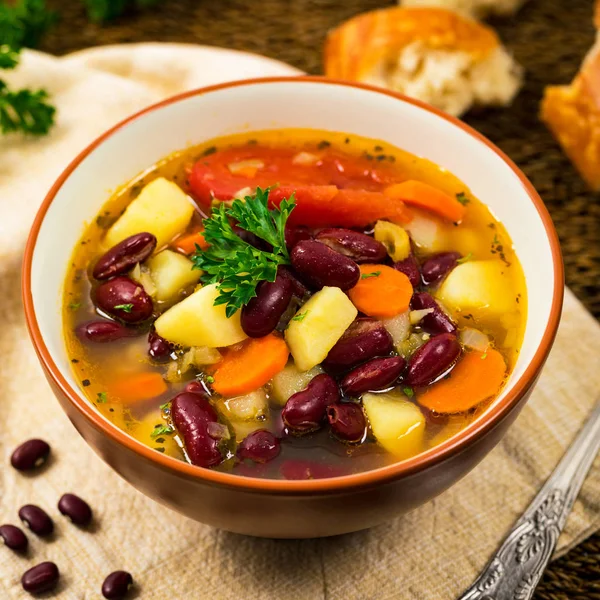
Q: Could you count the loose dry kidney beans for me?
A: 6